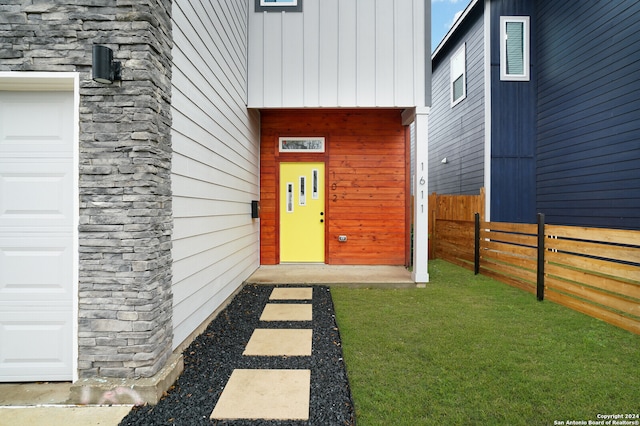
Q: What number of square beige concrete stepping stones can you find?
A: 4